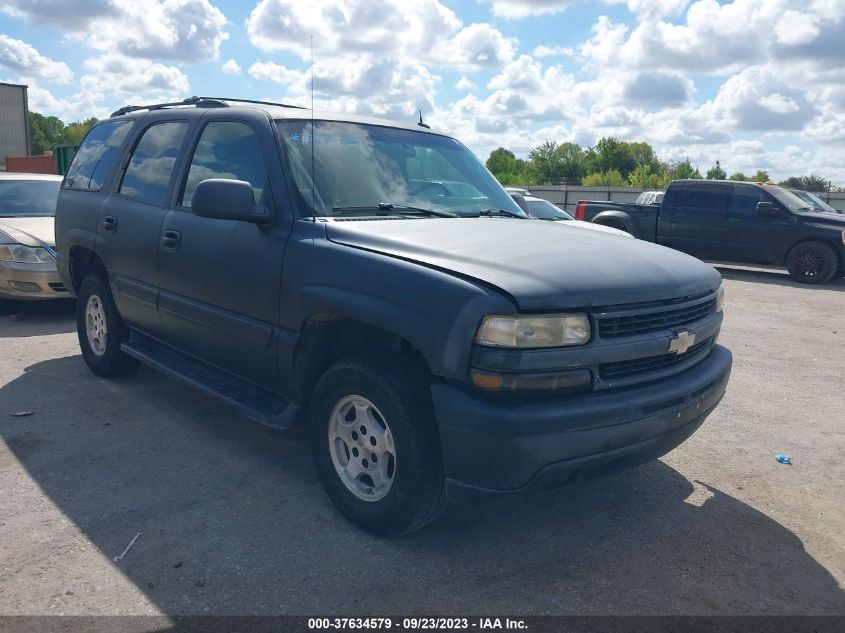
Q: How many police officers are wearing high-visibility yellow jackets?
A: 0